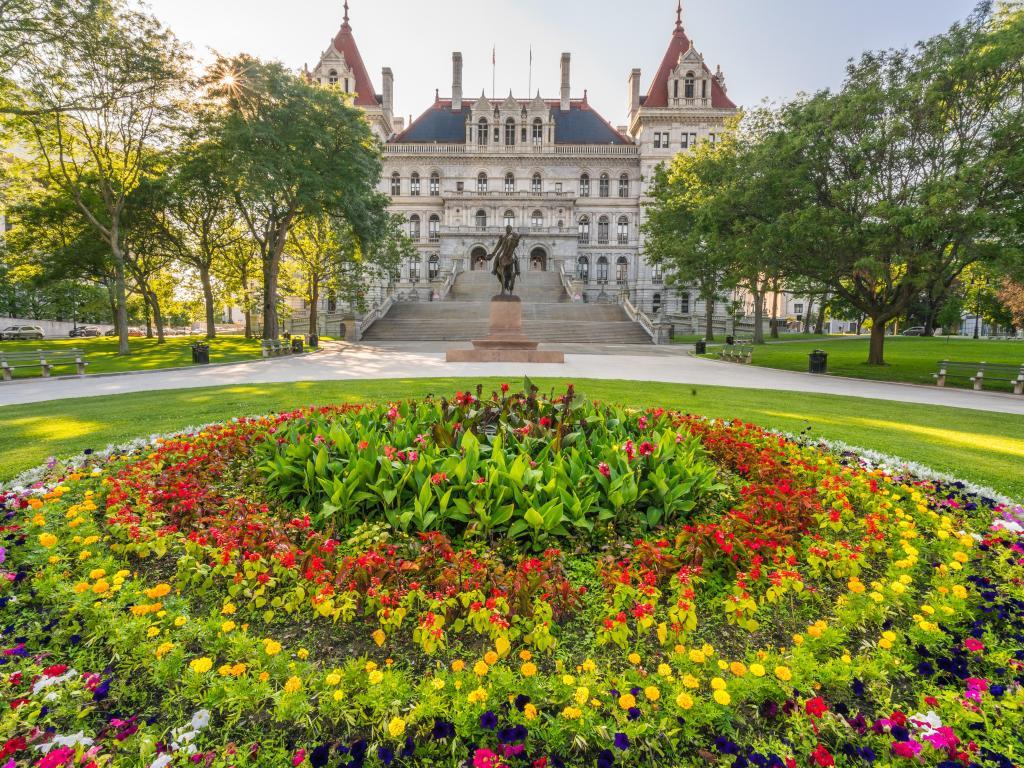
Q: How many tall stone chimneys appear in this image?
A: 4